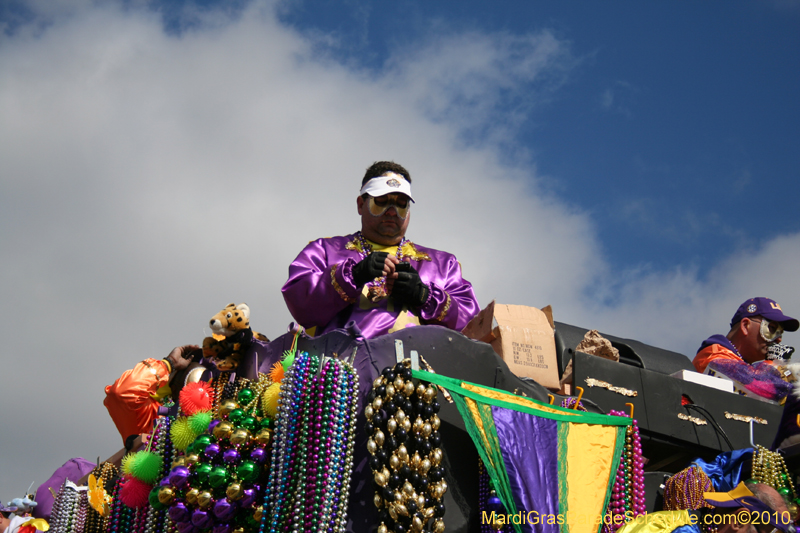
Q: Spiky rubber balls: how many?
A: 9